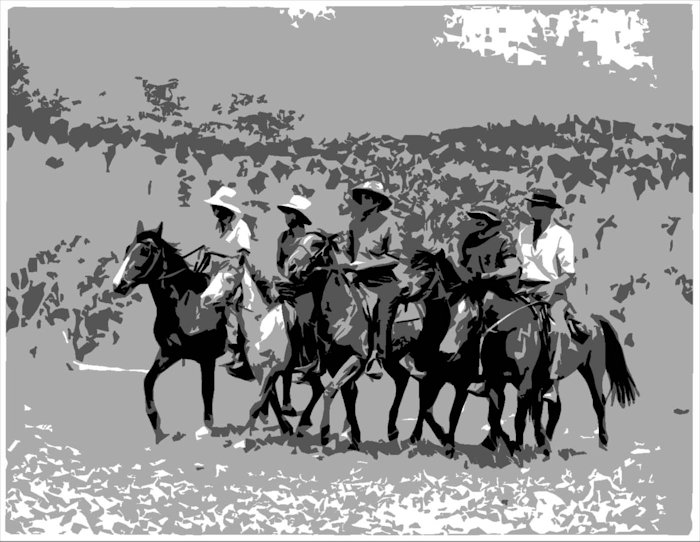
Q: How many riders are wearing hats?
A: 5